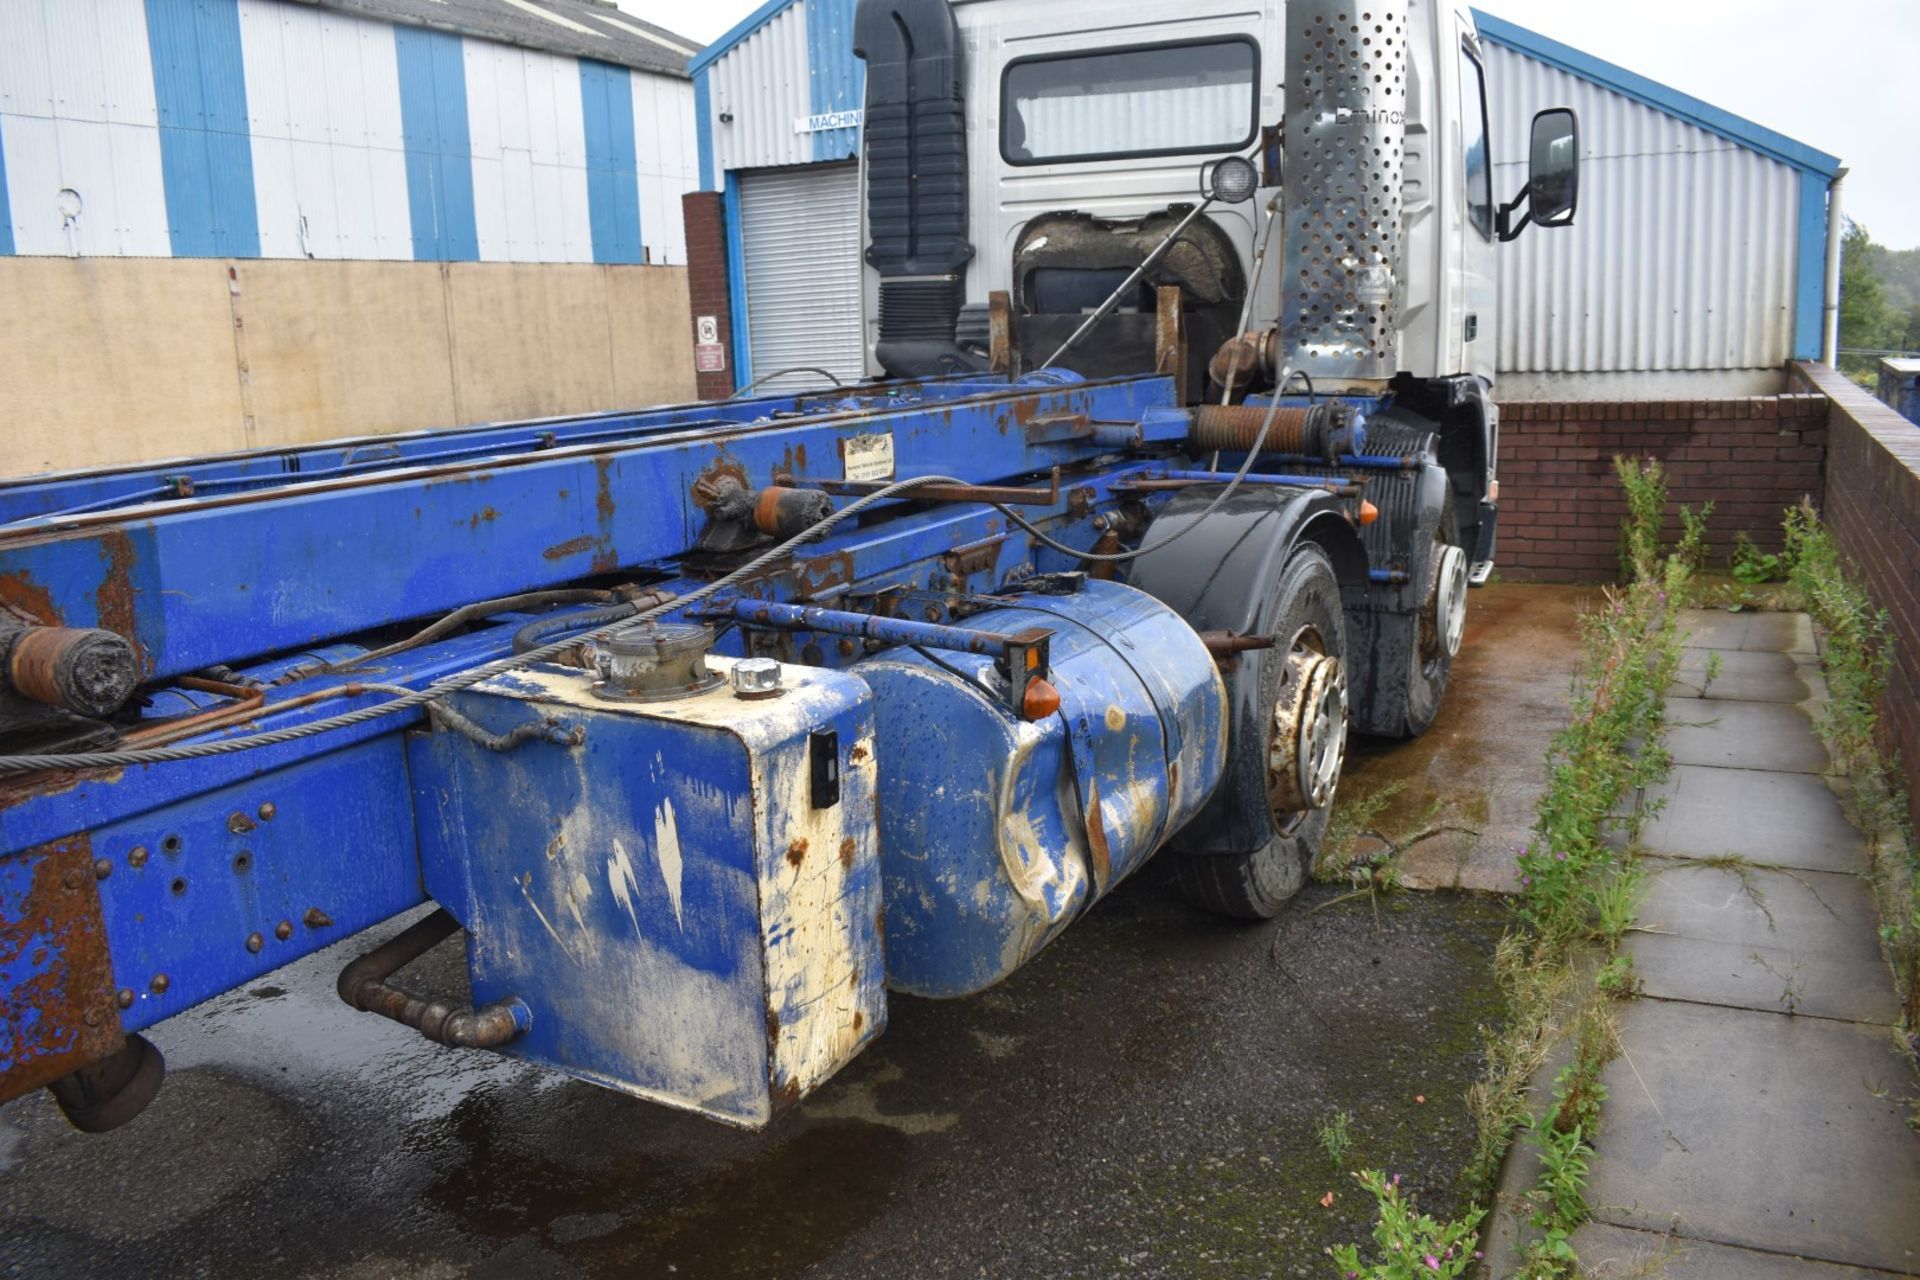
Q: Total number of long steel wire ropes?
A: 1